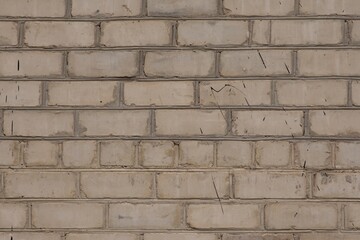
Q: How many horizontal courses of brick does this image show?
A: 9